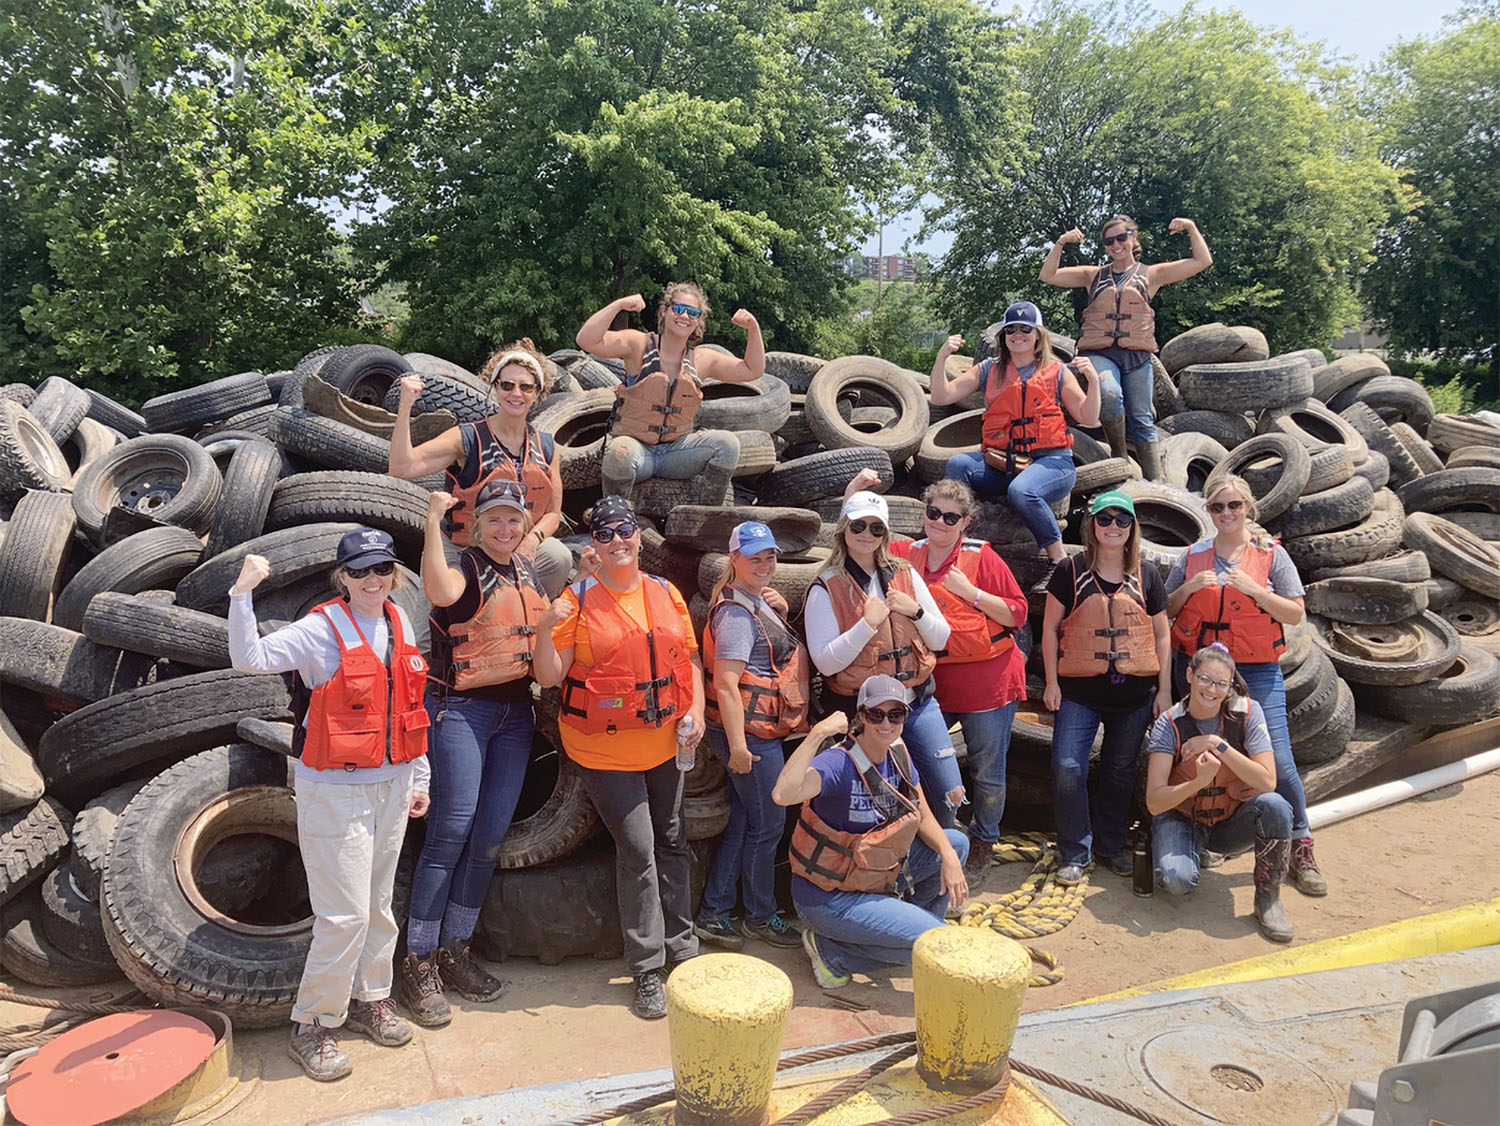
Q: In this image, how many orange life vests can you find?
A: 14